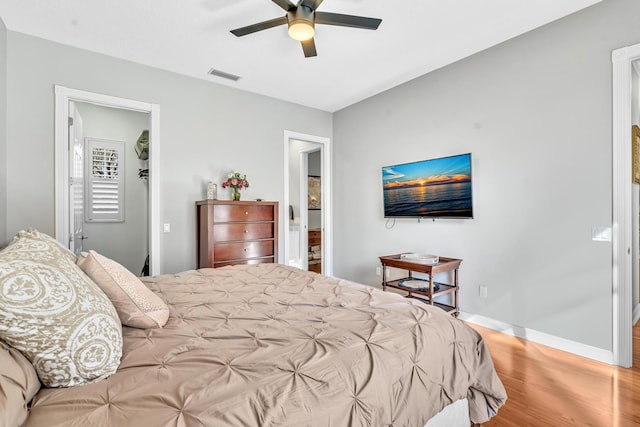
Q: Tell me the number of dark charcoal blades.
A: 5